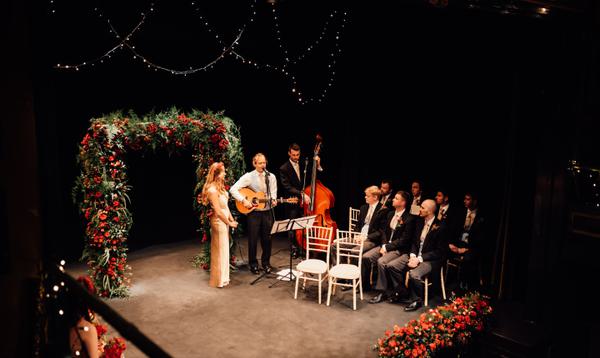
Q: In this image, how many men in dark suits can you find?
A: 8